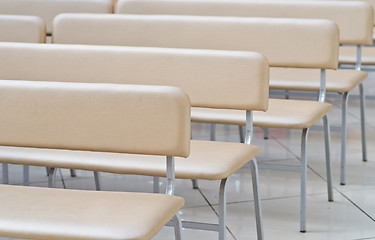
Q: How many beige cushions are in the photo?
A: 11